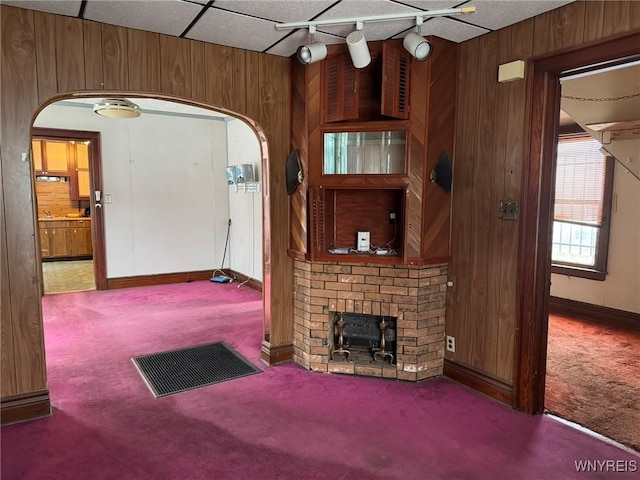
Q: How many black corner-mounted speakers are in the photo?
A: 2